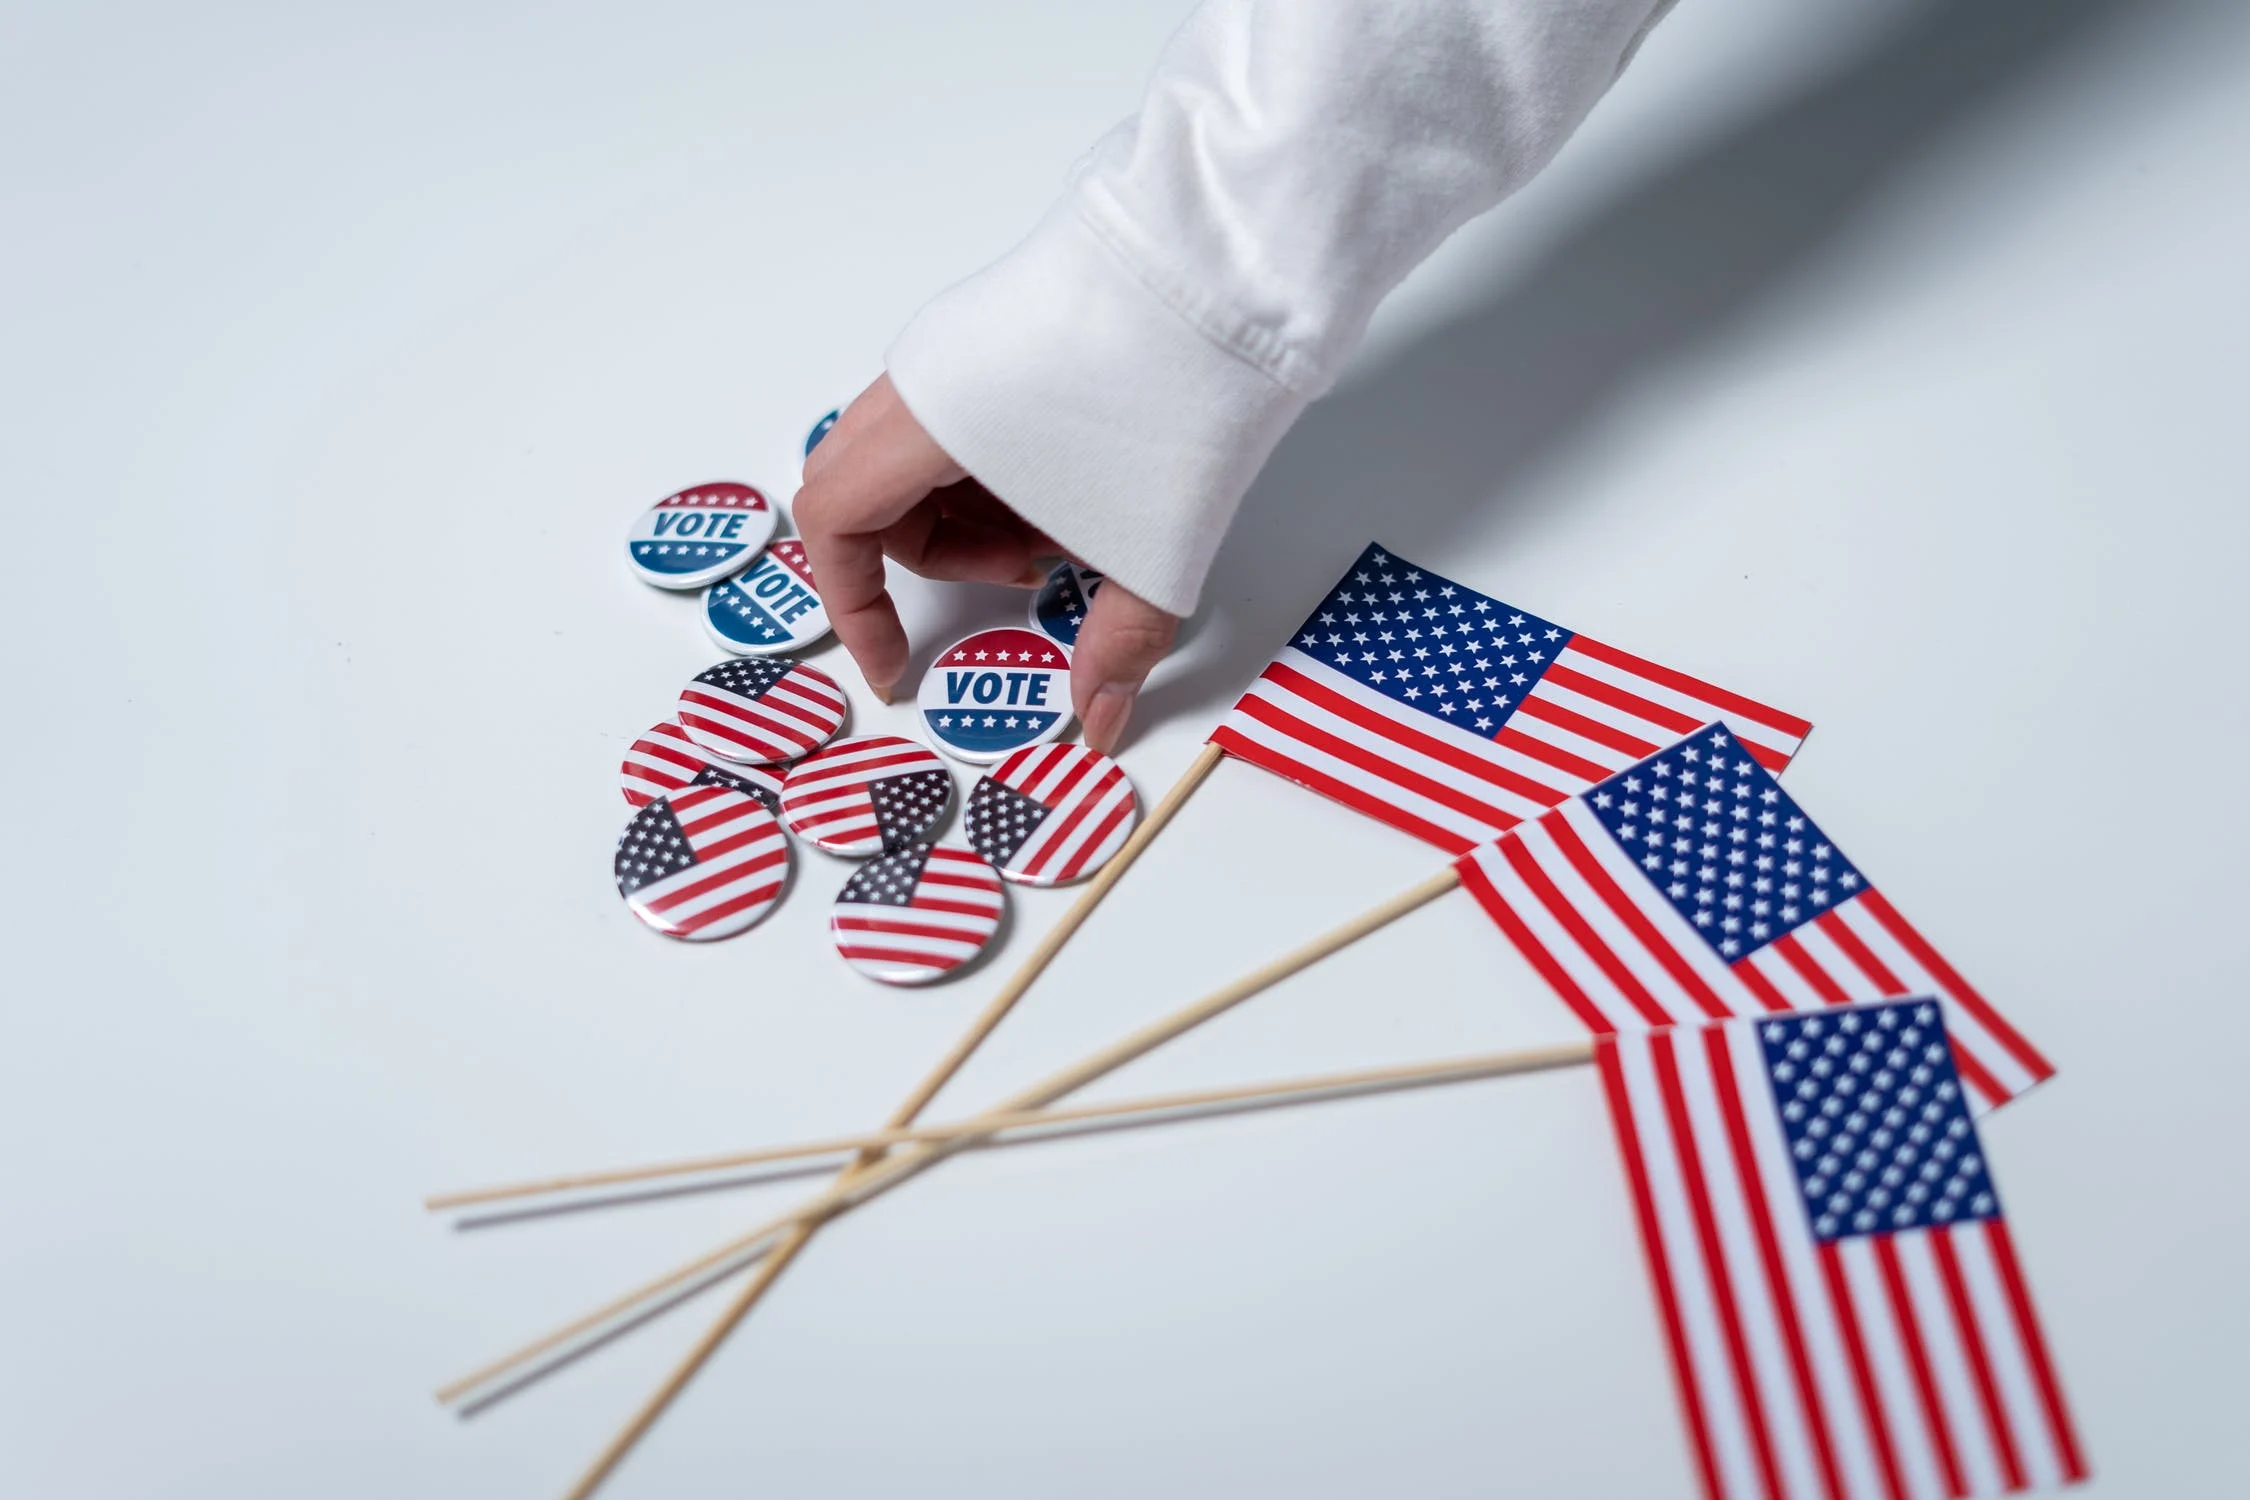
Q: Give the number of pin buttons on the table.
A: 11